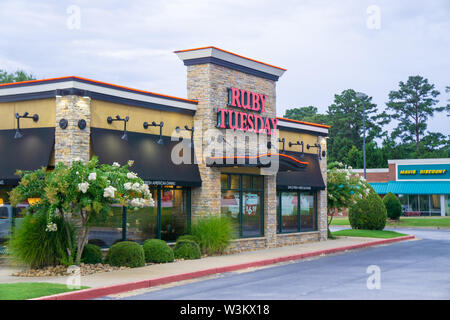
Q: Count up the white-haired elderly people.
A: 0